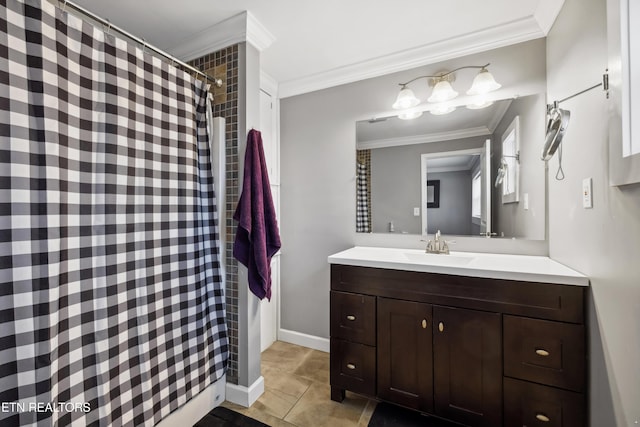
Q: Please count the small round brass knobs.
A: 6